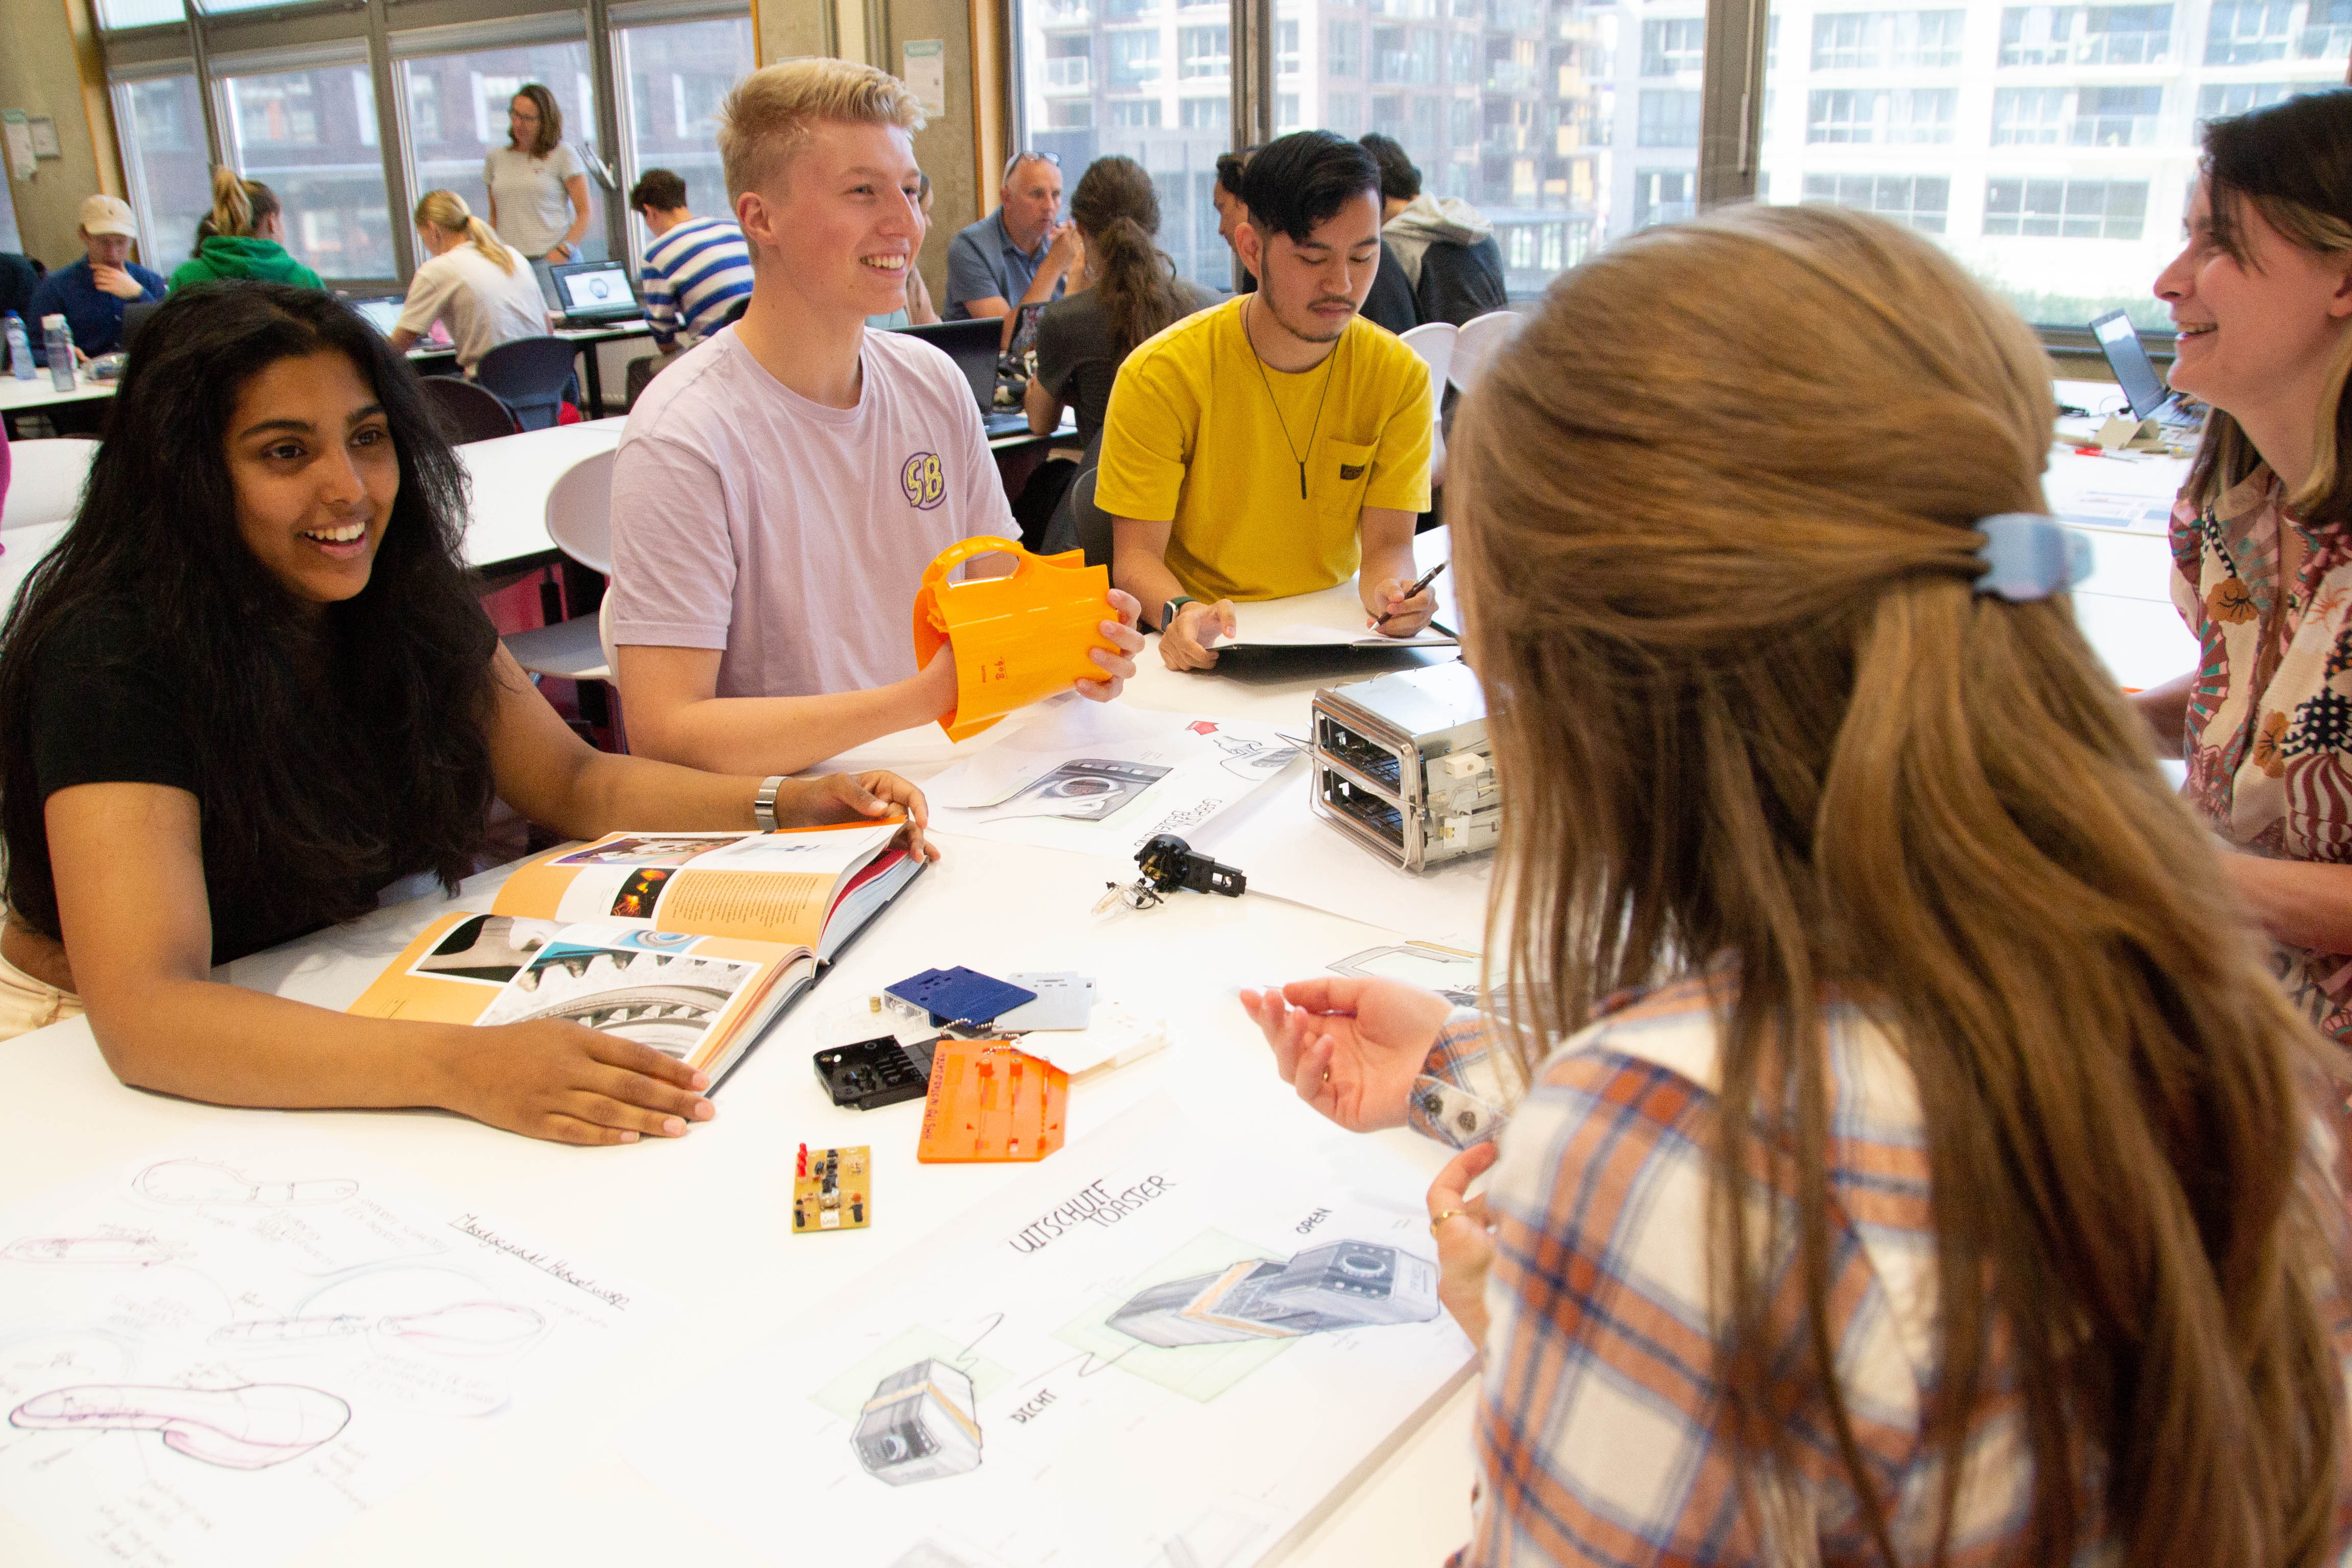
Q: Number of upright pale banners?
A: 2